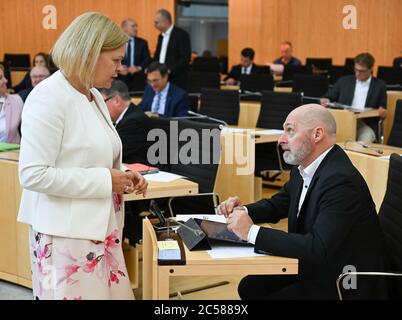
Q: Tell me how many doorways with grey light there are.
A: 1